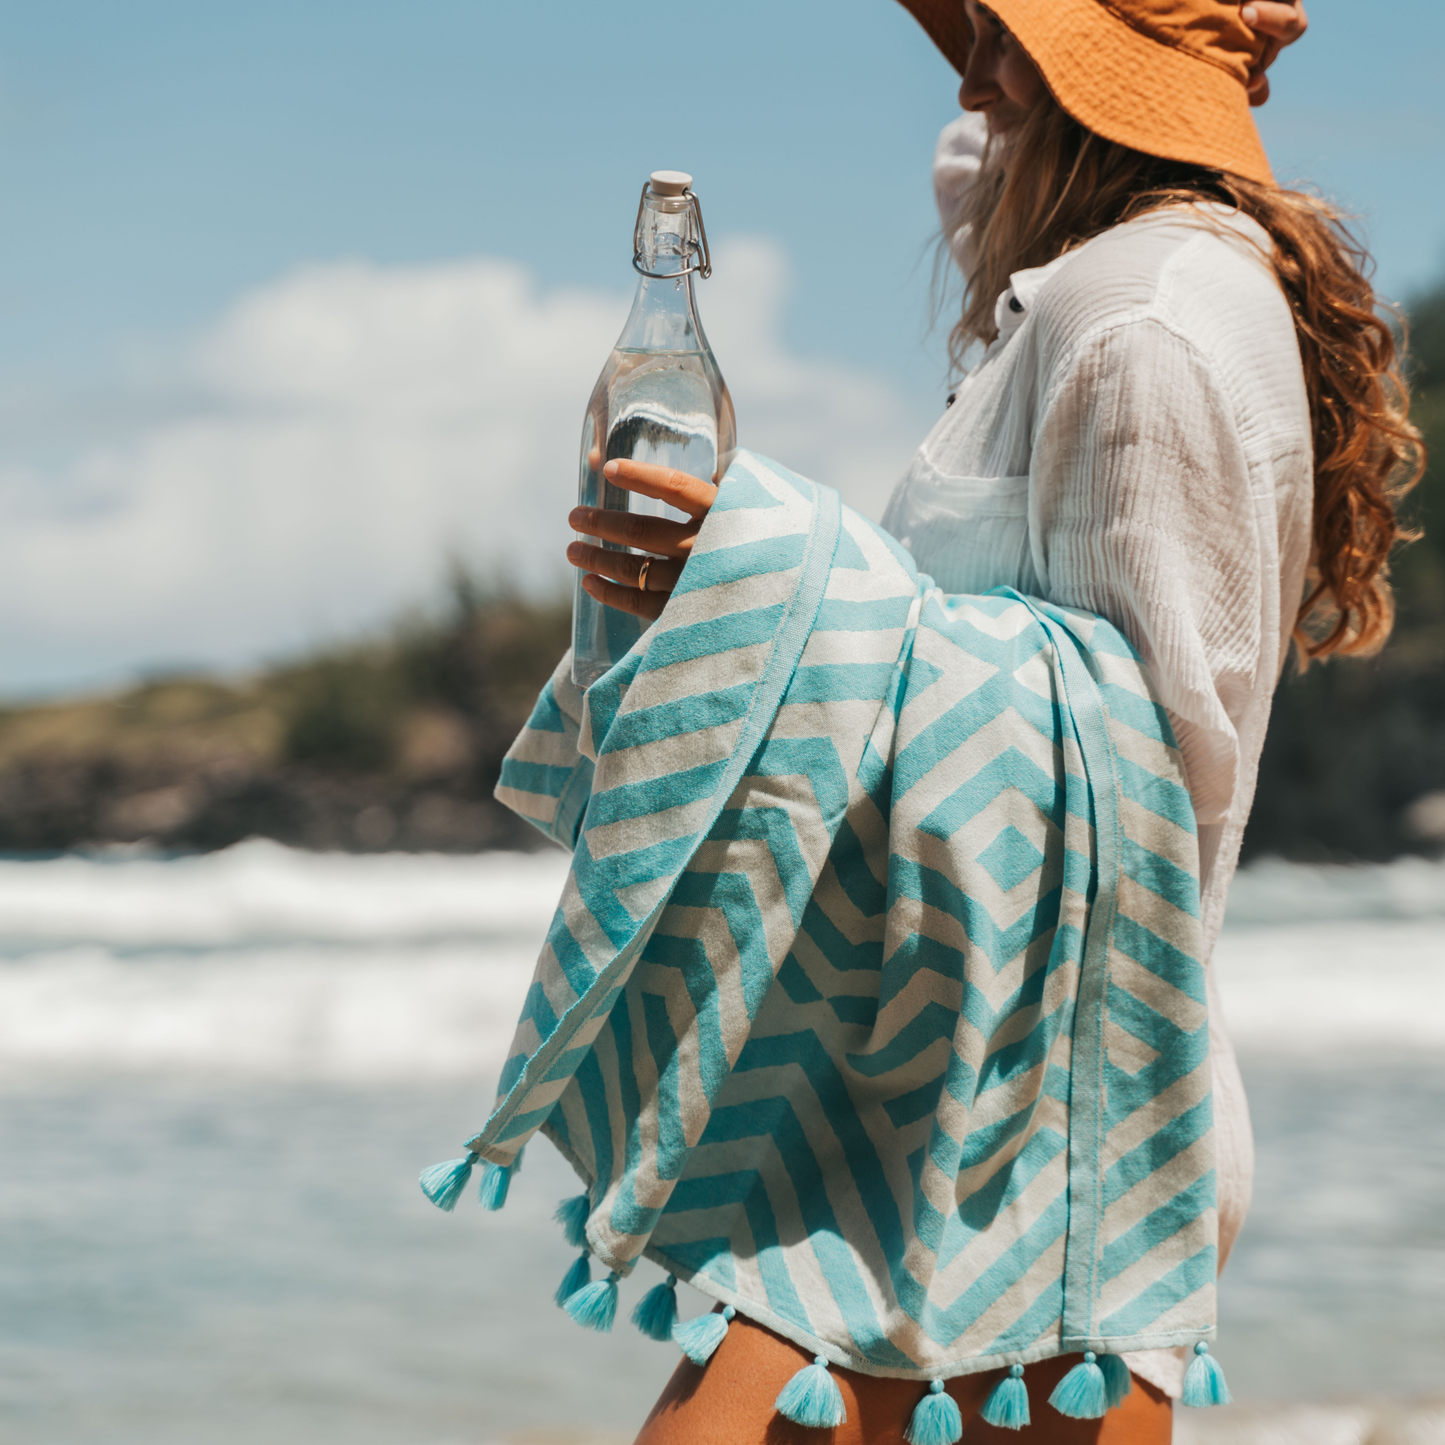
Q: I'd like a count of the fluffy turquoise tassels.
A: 13